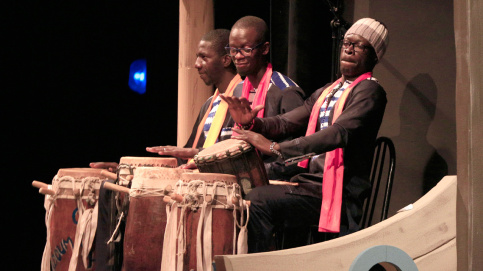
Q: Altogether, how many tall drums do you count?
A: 4